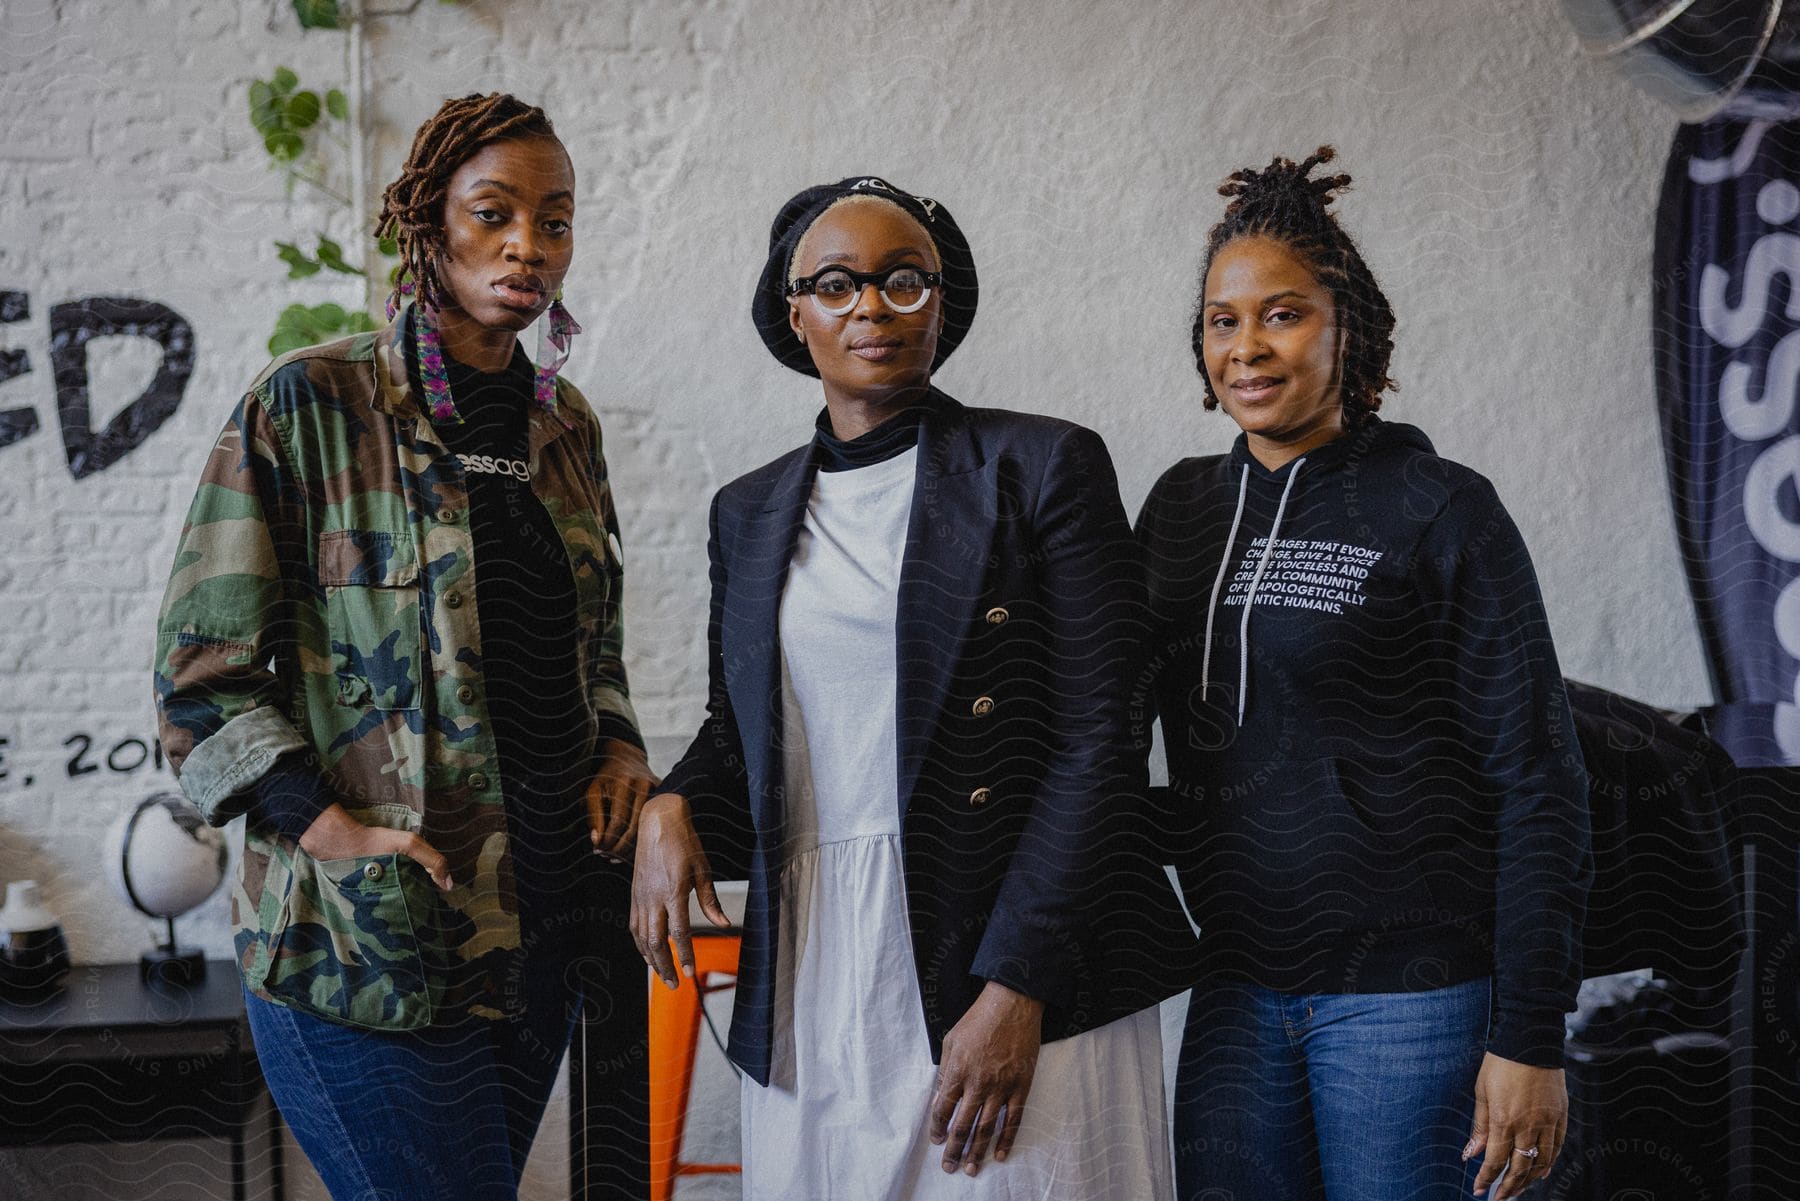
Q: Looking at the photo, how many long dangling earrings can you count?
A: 2